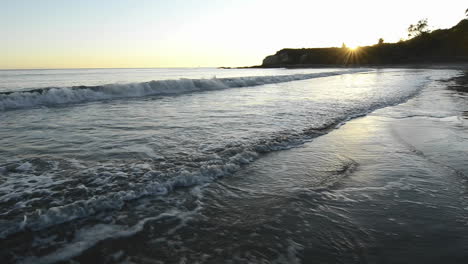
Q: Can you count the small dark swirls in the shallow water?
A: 1